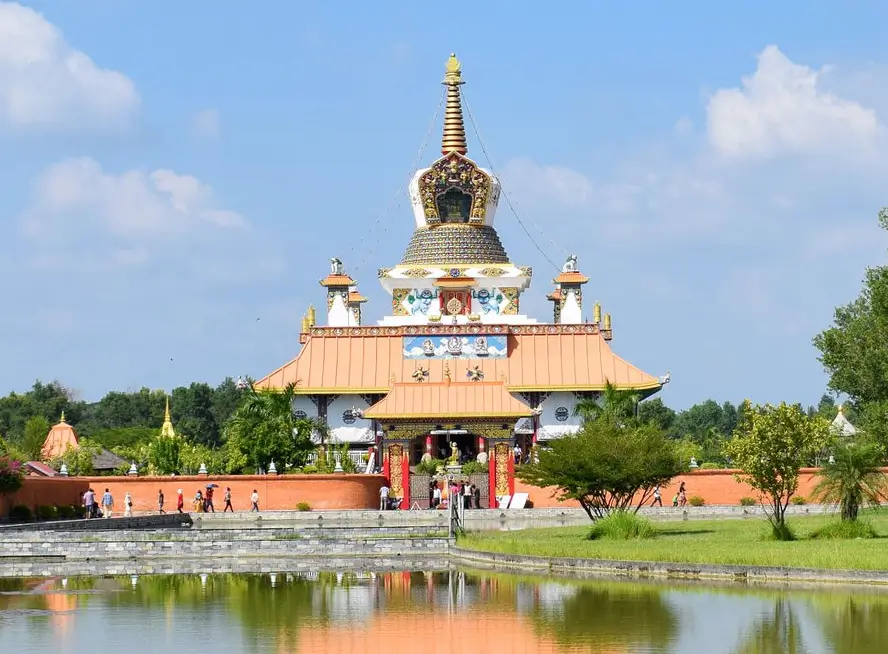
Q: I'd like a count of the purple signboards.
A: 0